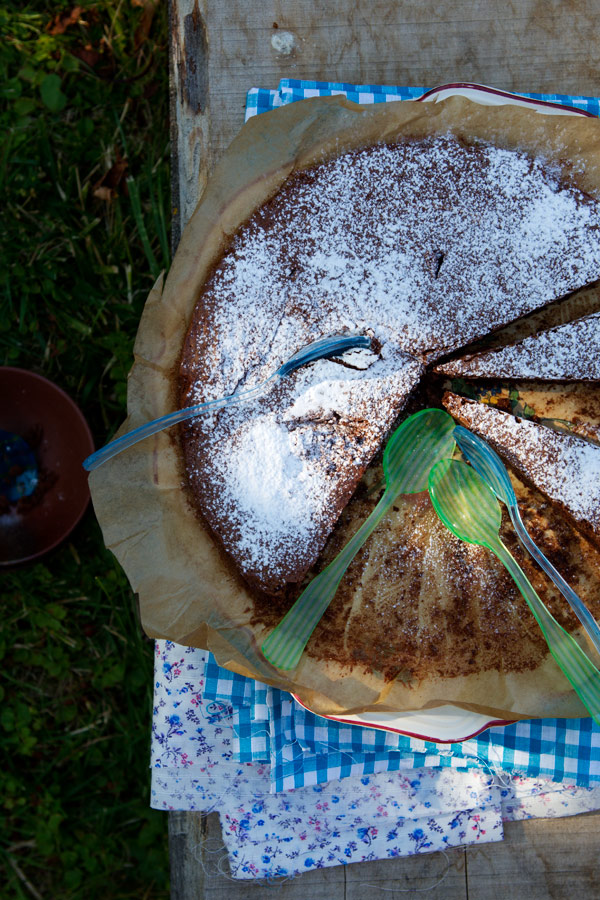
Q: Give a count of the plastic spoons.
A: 4